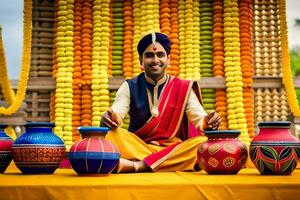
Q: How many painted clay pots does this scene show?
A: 5